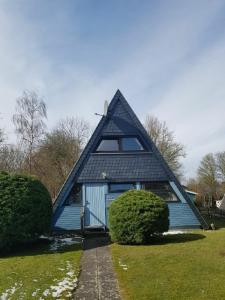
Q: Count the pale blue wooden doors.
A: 1